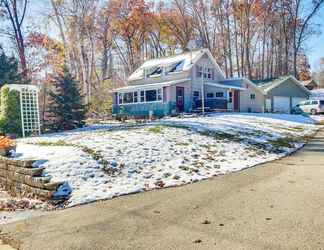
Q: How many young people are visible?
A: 0